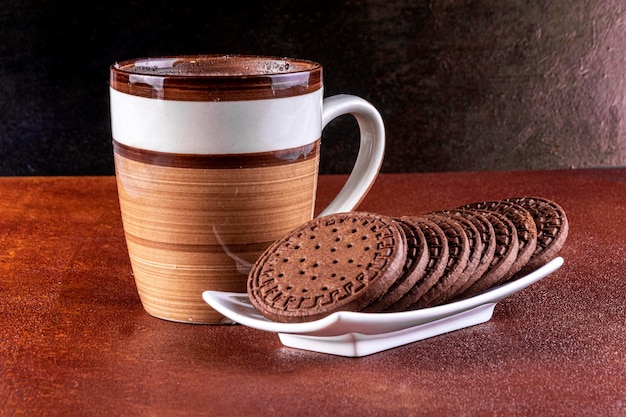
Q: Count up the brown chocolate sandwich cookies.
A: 9